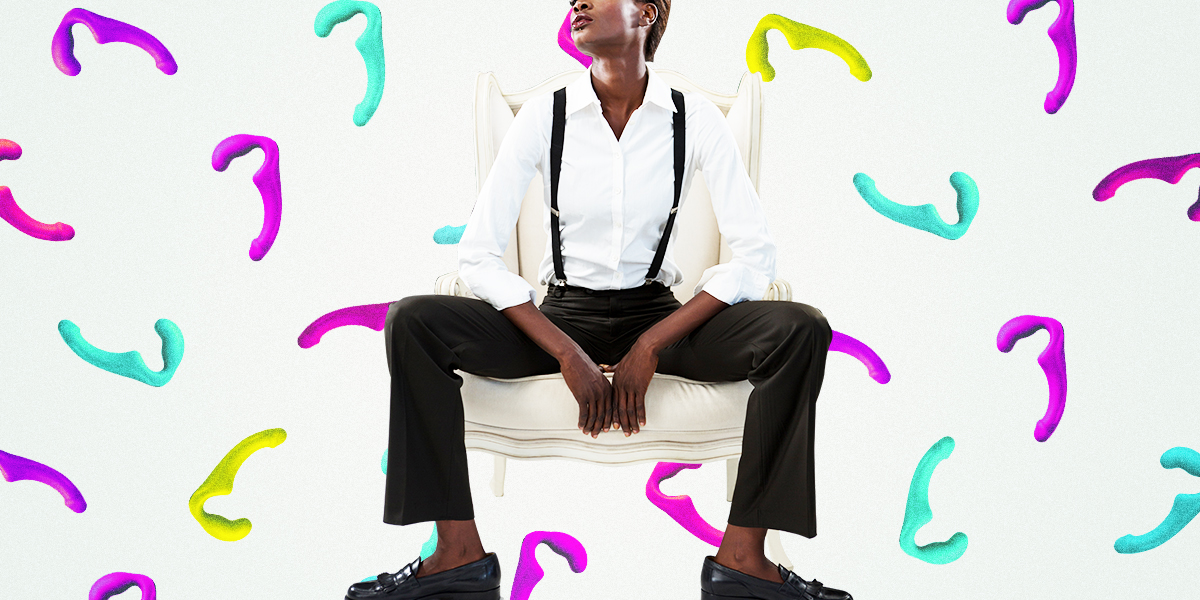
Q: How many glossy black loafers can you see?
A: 2